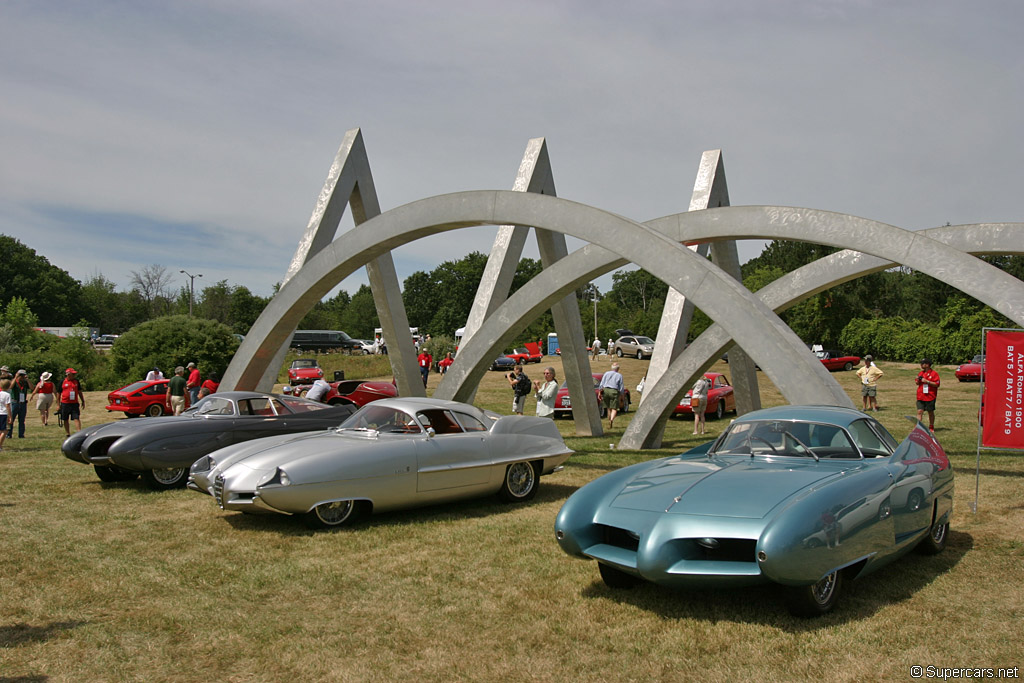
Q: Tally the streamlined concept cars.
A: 3